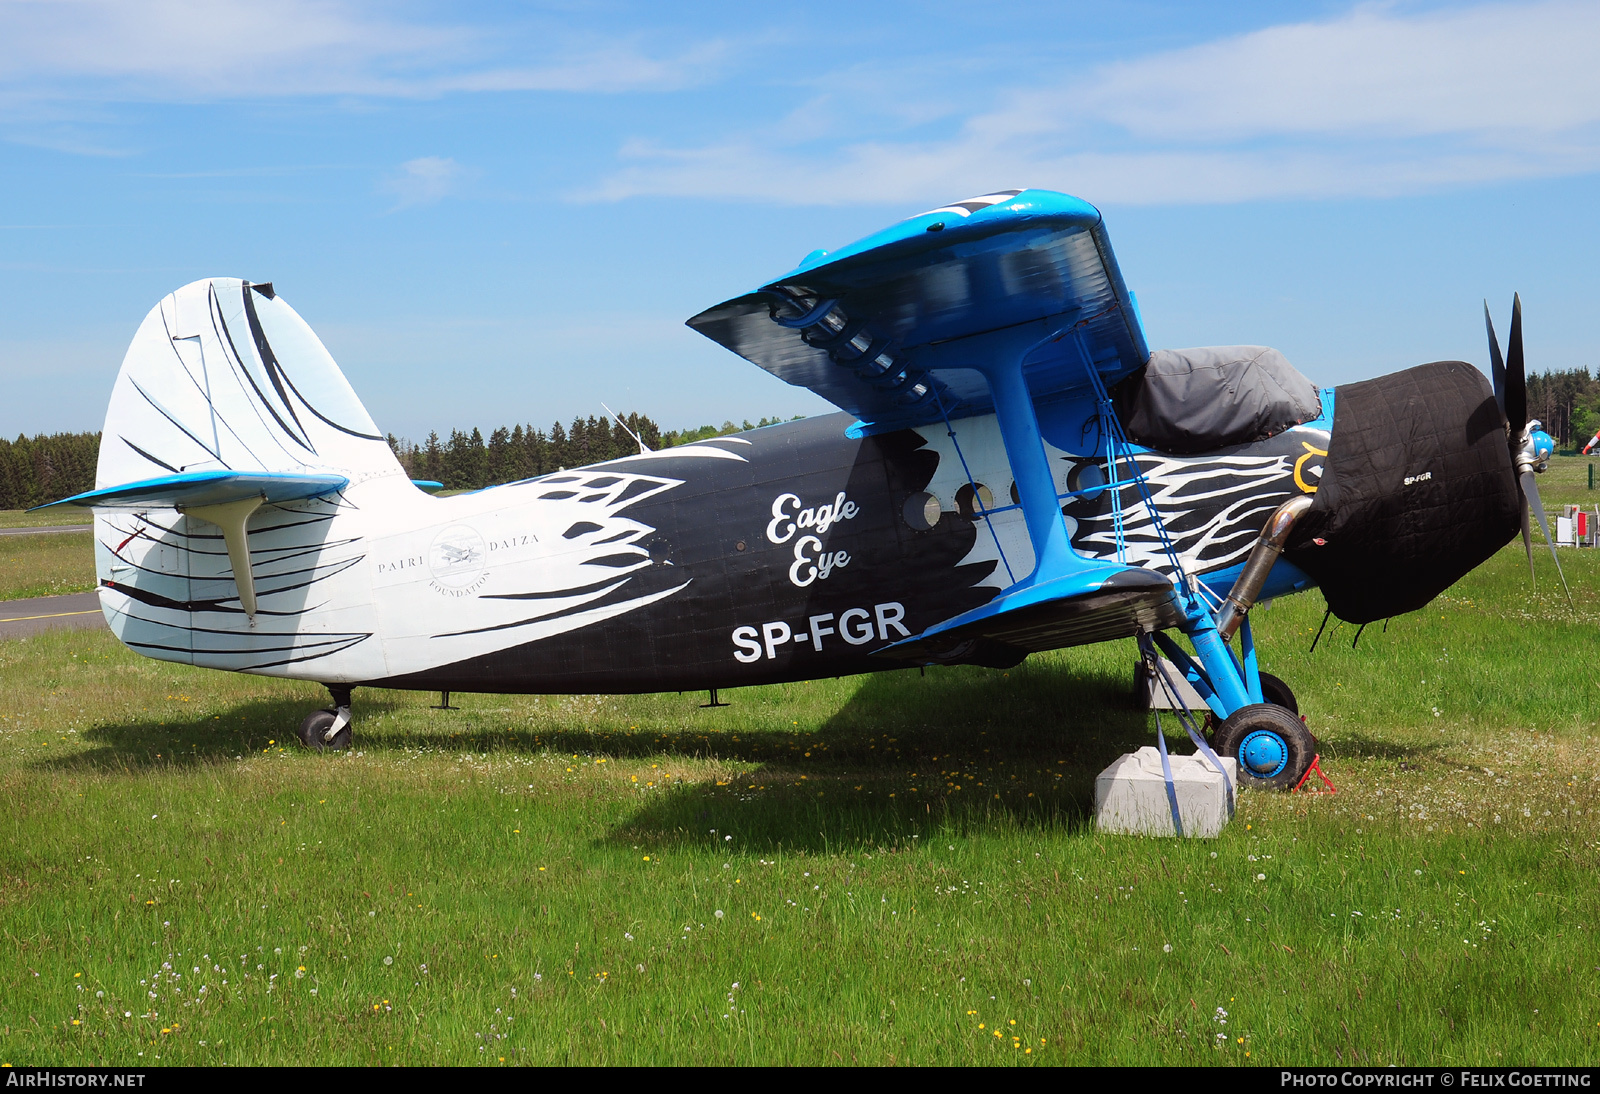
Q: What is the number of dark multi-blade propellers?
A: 1